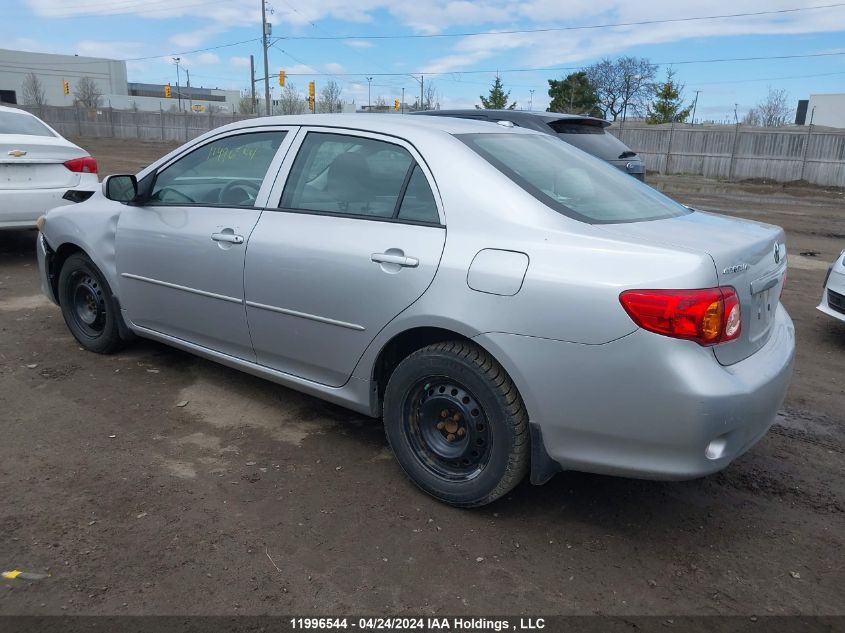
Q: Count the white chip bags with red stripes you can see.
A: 0